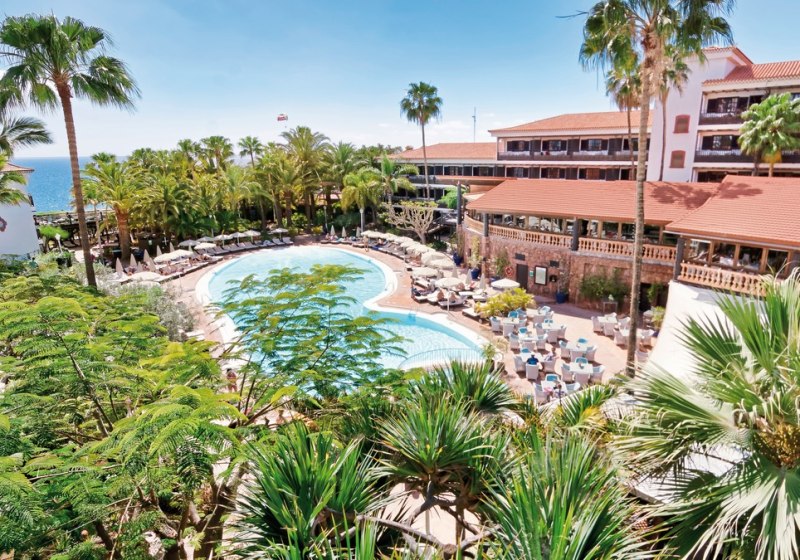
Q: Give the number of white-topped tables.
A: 10